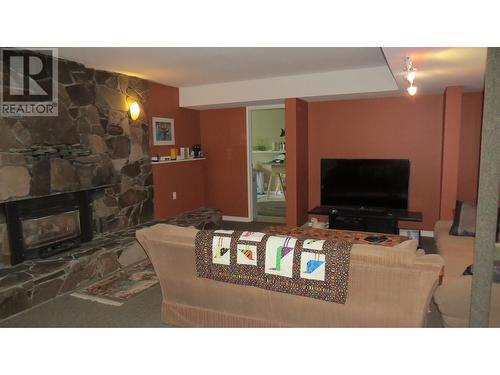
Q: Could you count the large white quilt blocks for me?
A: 4